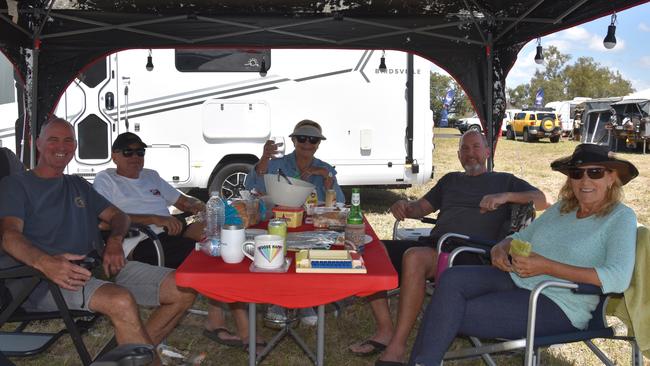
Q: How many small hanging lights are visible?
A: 5